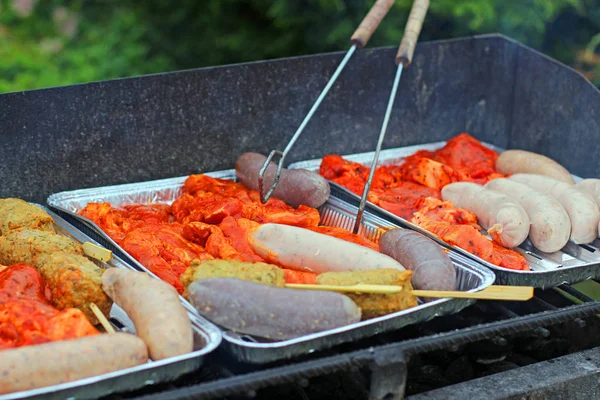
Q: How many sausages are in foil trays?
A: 11